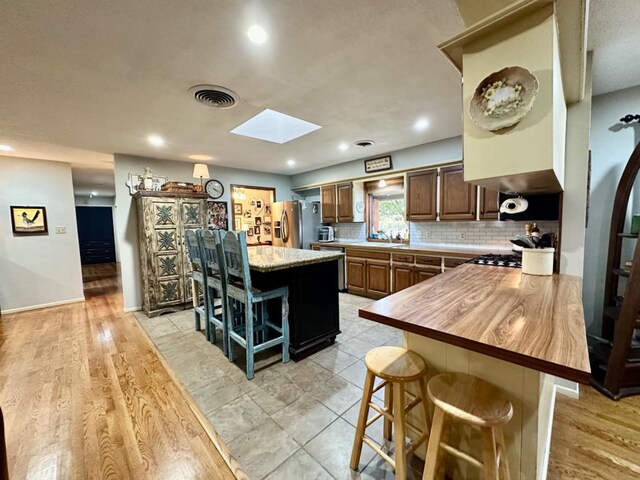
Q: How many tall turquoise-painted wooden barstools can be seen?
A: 3